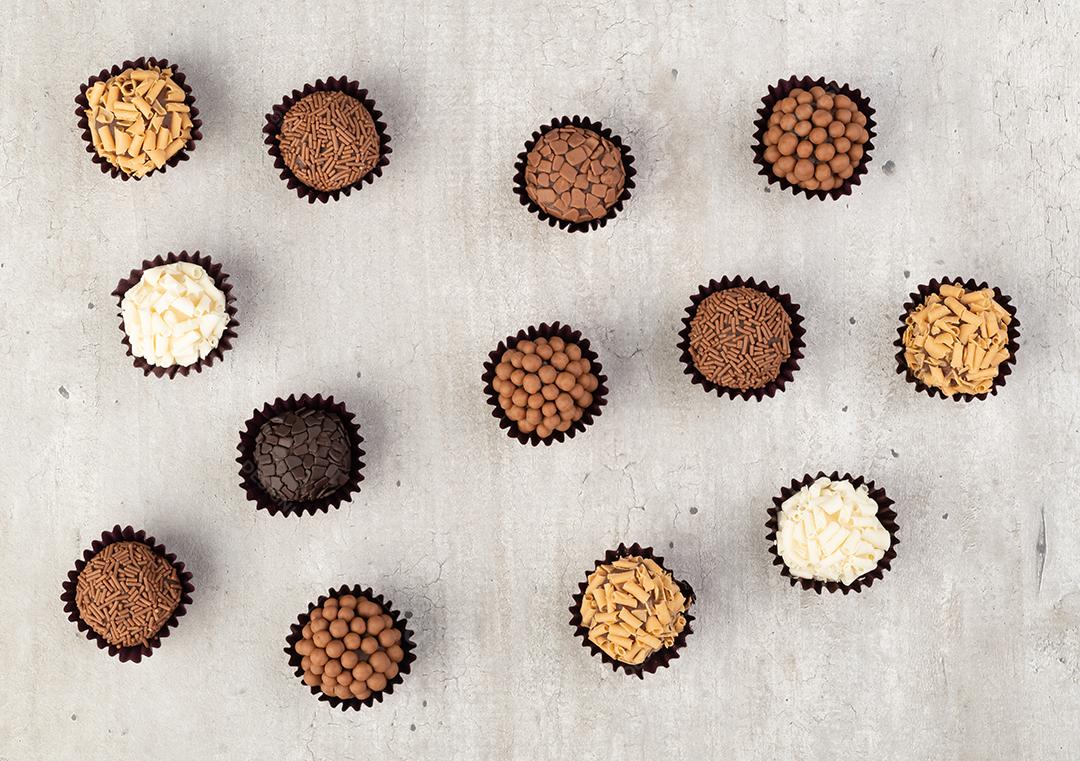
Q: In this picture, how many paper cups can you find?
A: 13